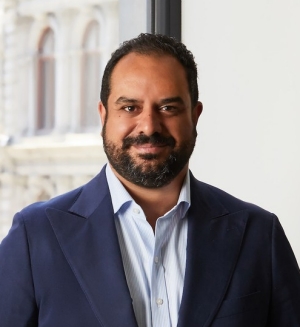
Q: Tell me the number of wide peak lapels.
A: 2